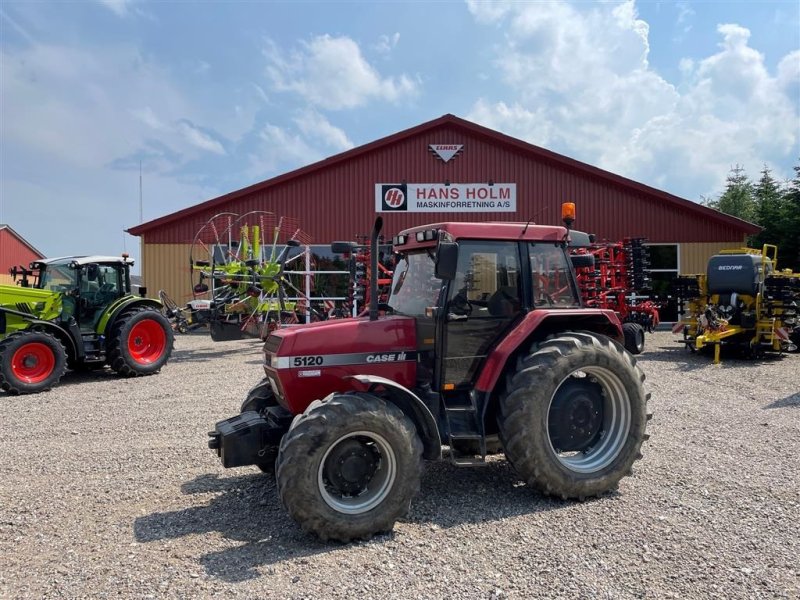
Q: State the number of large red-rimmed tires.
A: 2